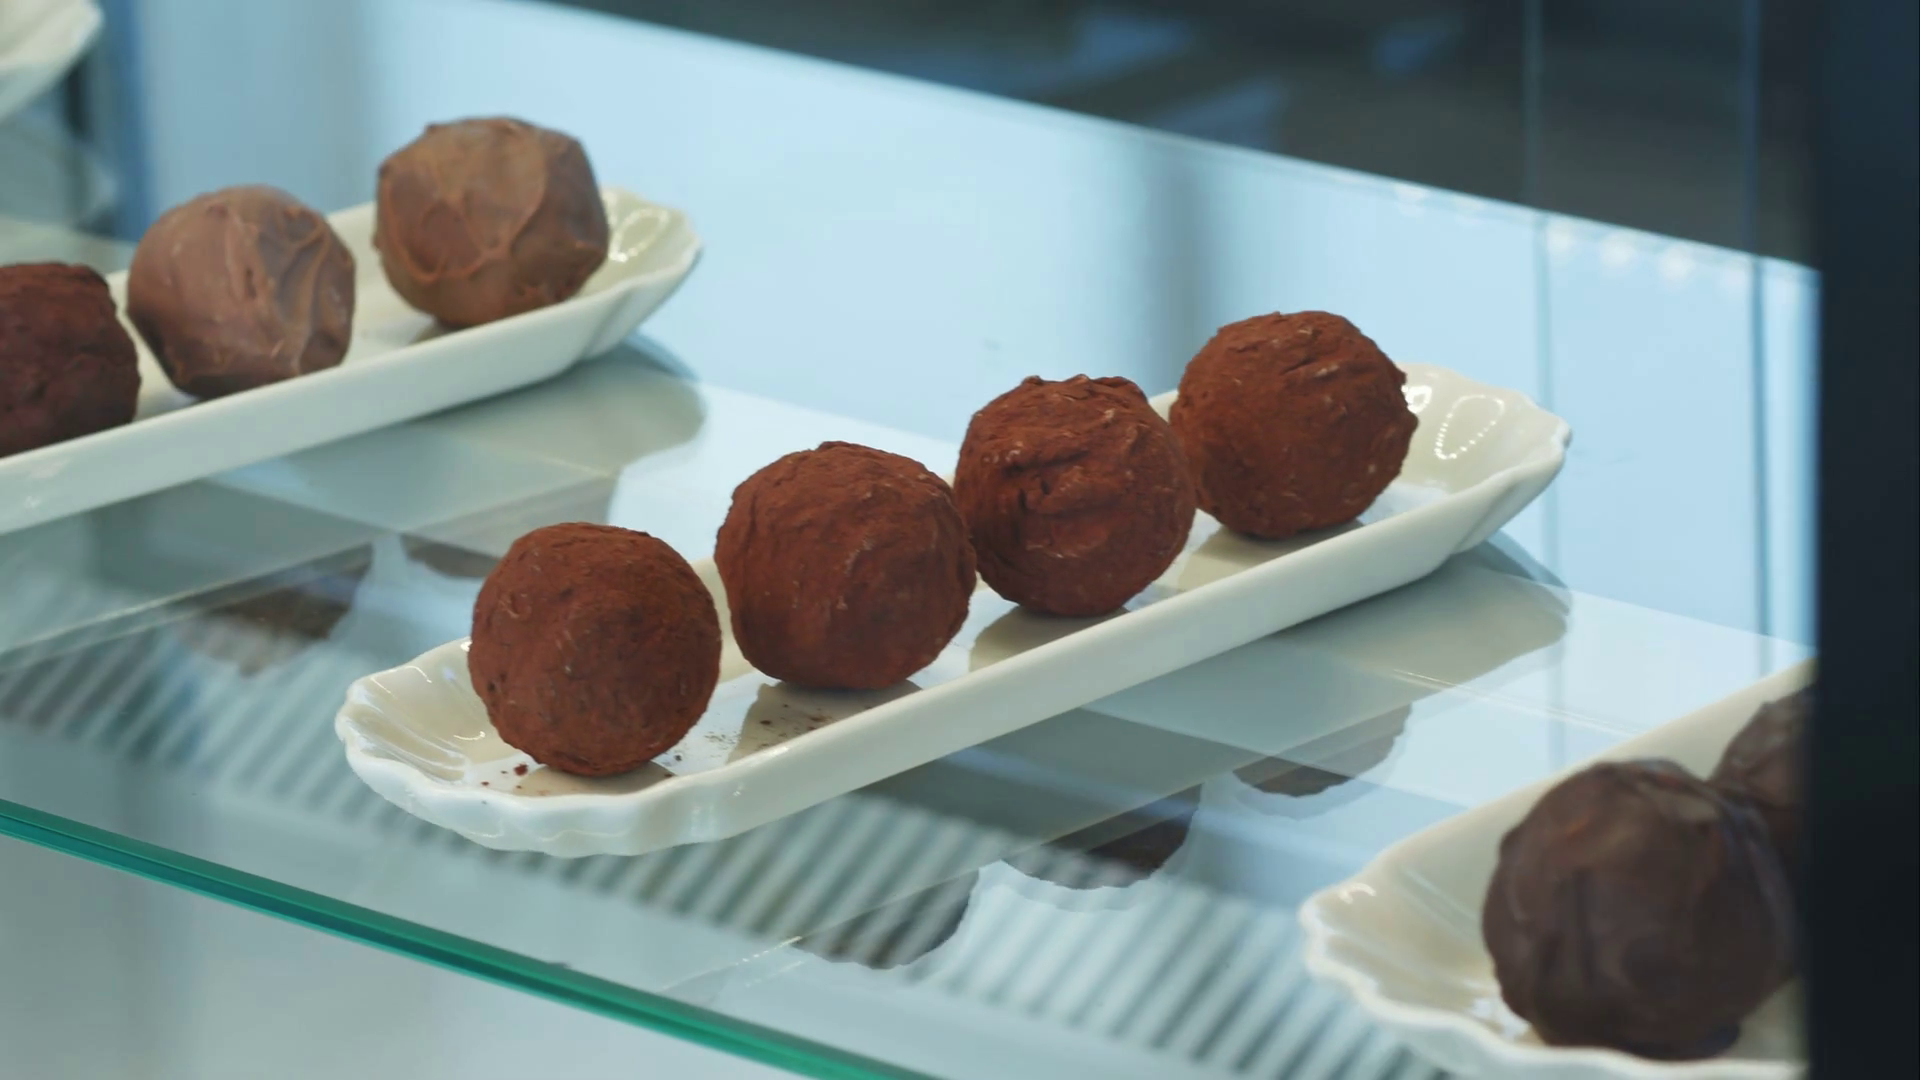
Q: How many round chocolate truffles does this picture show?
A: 9